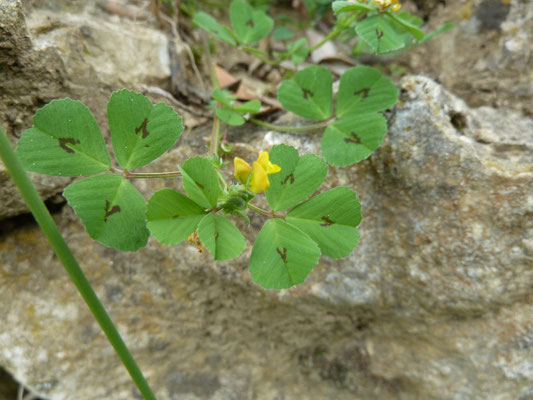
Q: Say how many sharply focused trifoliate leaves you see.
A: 4